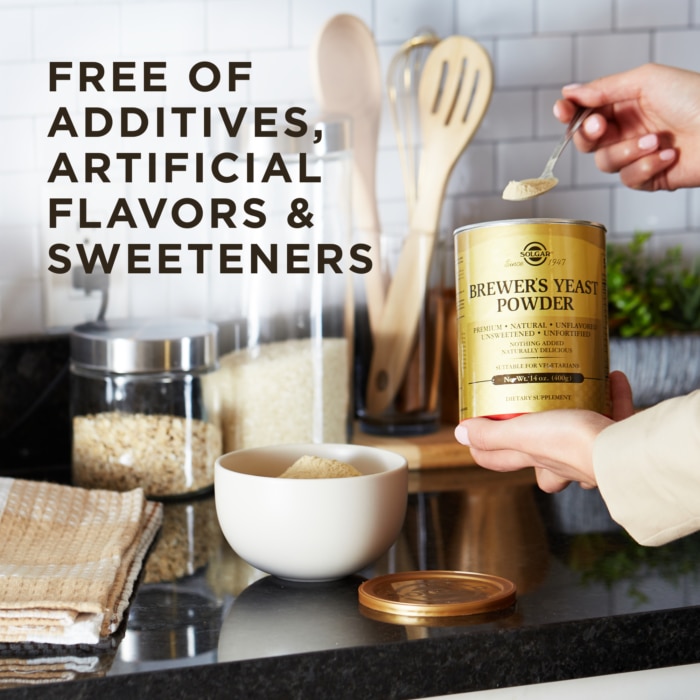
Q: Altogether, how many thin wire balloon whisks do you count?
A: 1